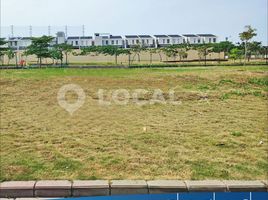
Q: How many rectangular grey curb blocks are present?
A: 7